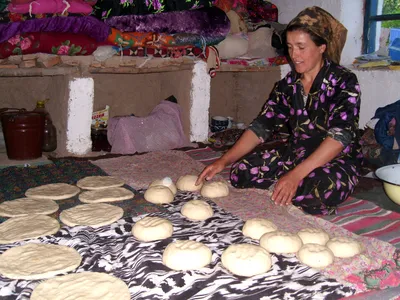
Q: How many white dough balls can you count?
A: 13